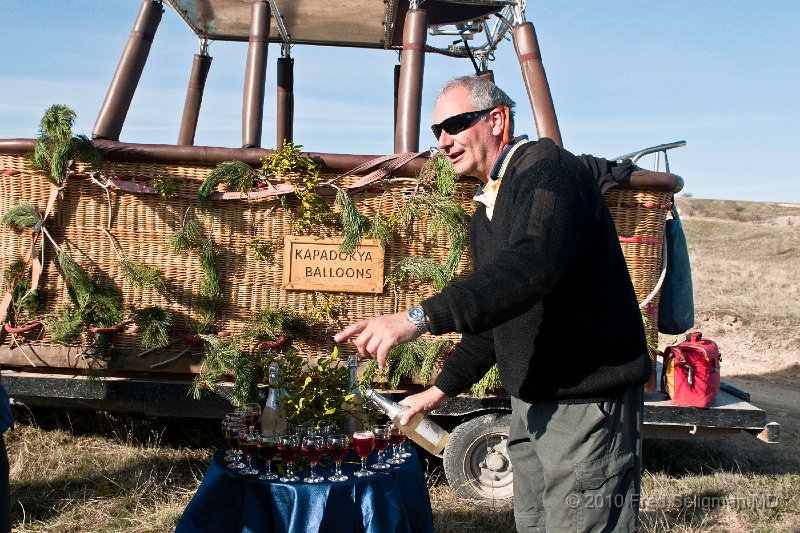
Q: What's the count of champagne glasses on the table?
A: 14